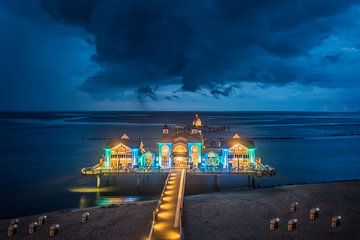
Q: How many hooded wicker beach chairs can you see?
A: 11